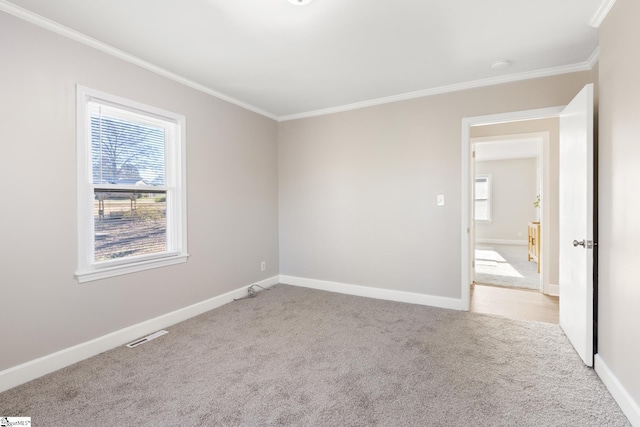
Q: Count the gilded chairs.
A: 0